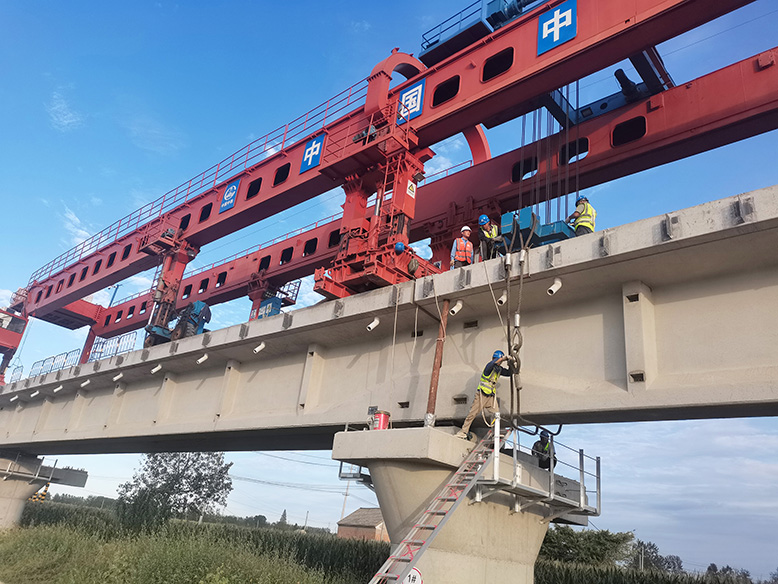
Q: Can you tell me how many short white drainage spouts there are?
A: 12